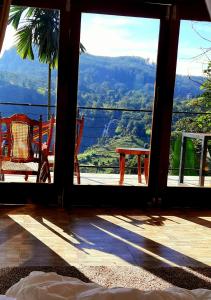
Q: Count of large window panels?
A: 3